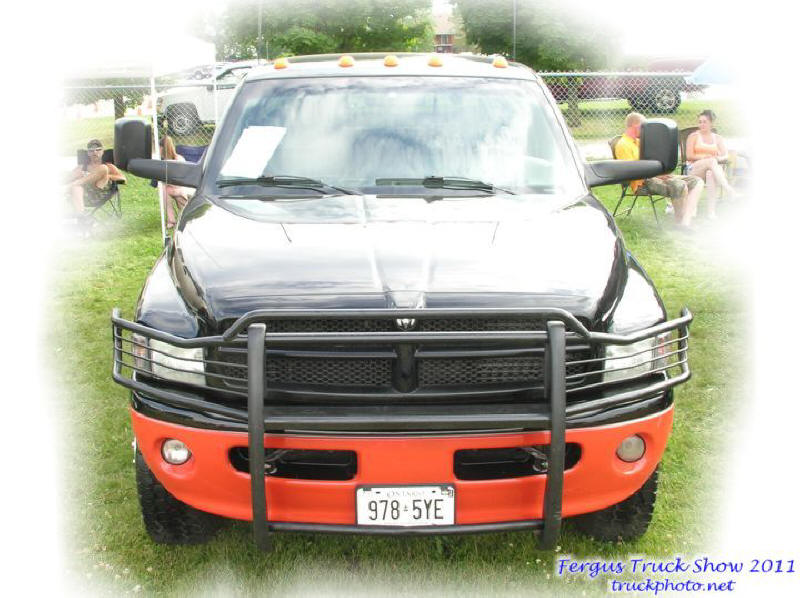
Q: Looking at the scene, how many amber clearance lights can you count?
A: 5